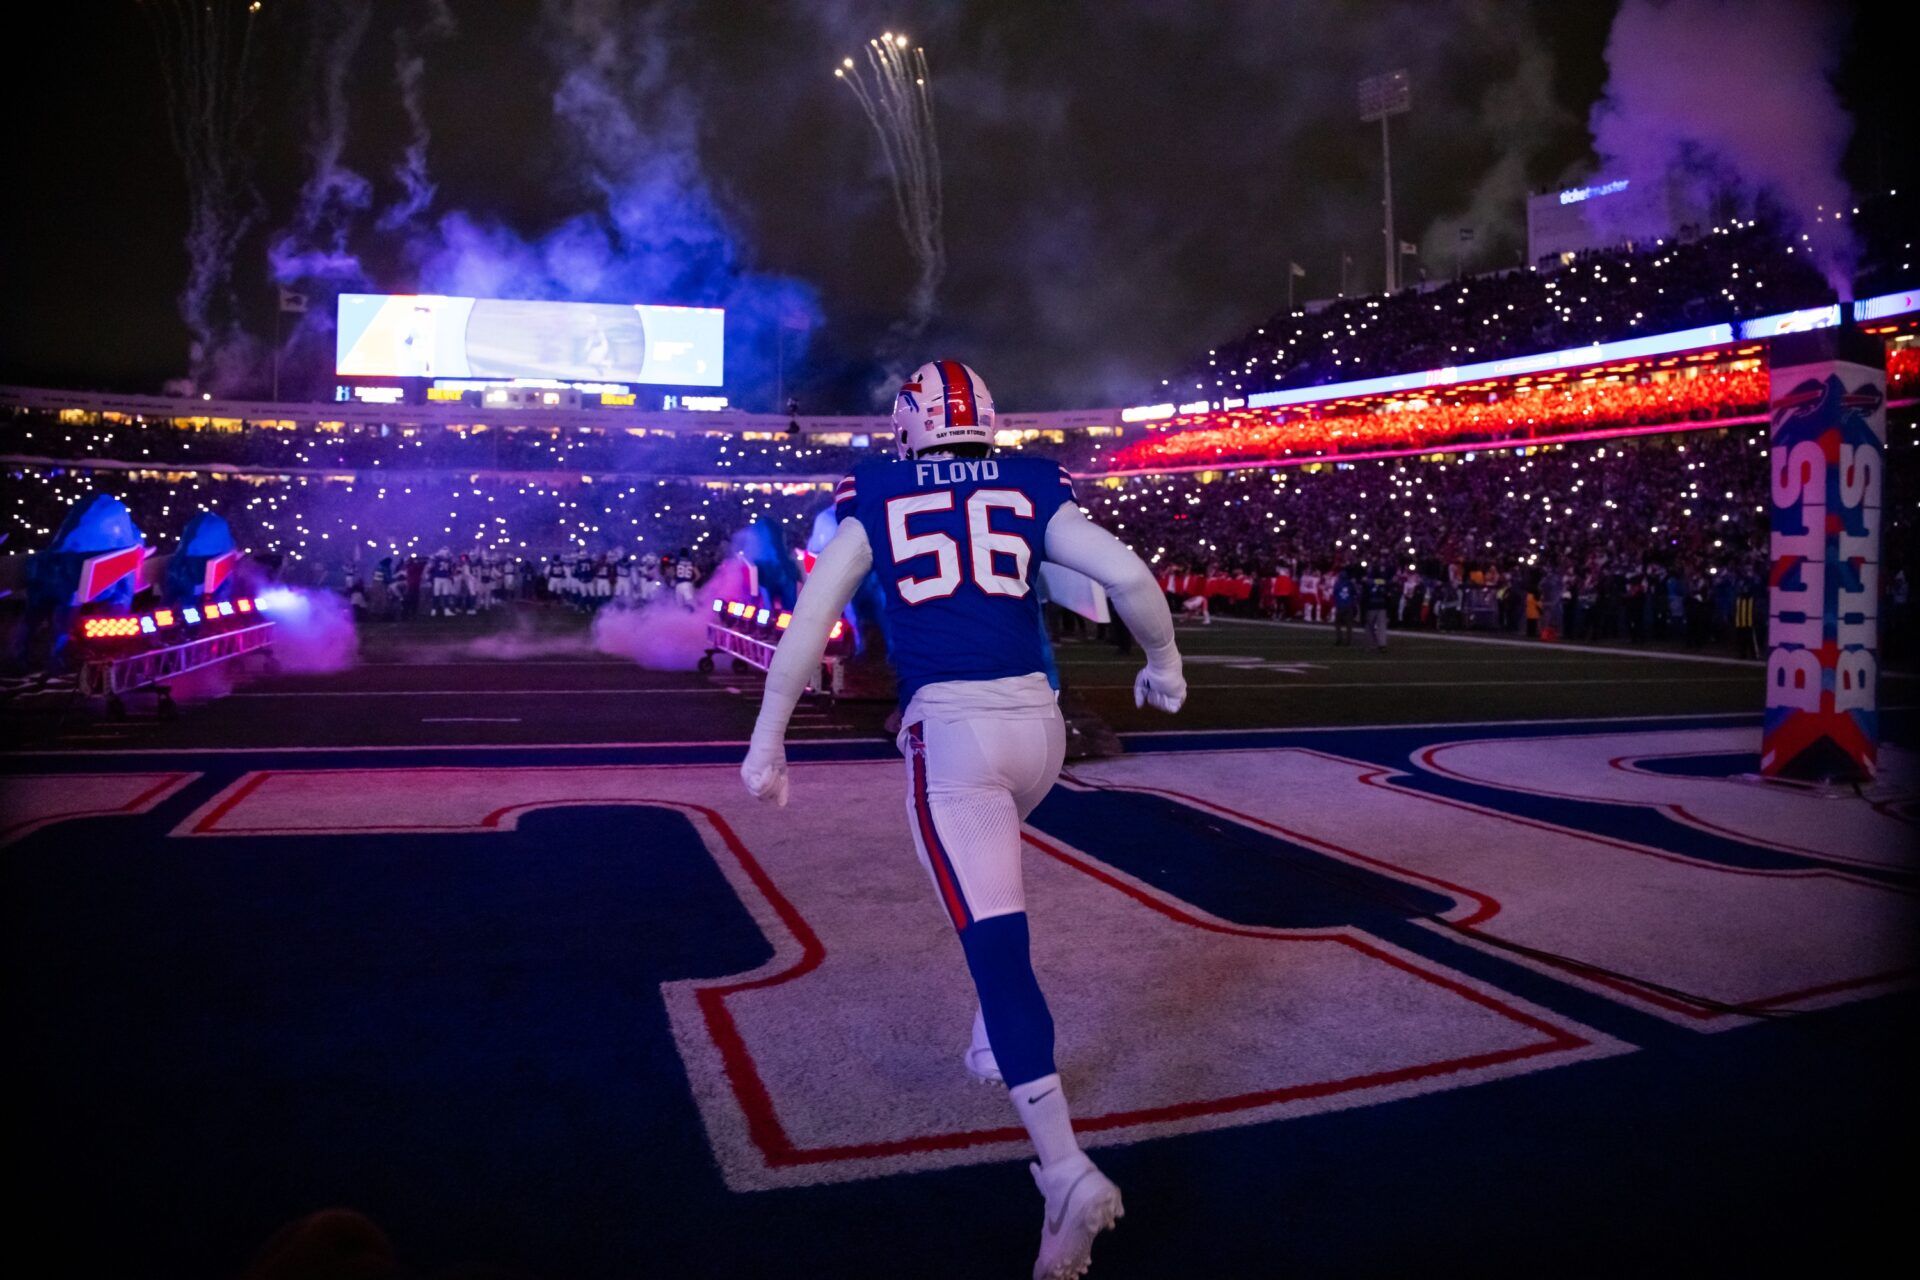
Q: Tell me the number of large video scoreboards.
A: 1